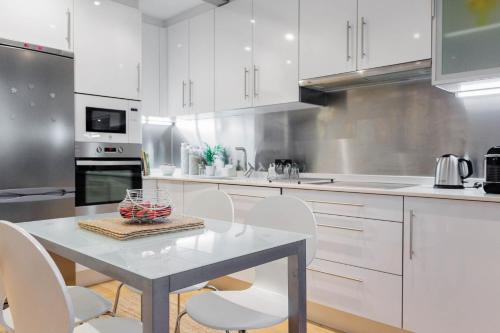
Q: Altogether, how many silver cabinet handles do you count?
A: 13